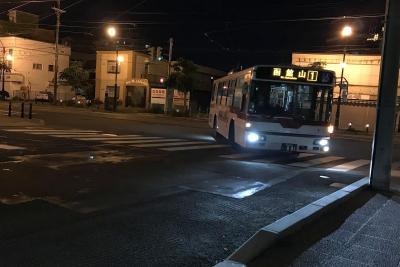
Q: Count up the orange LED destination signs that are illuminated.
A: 1